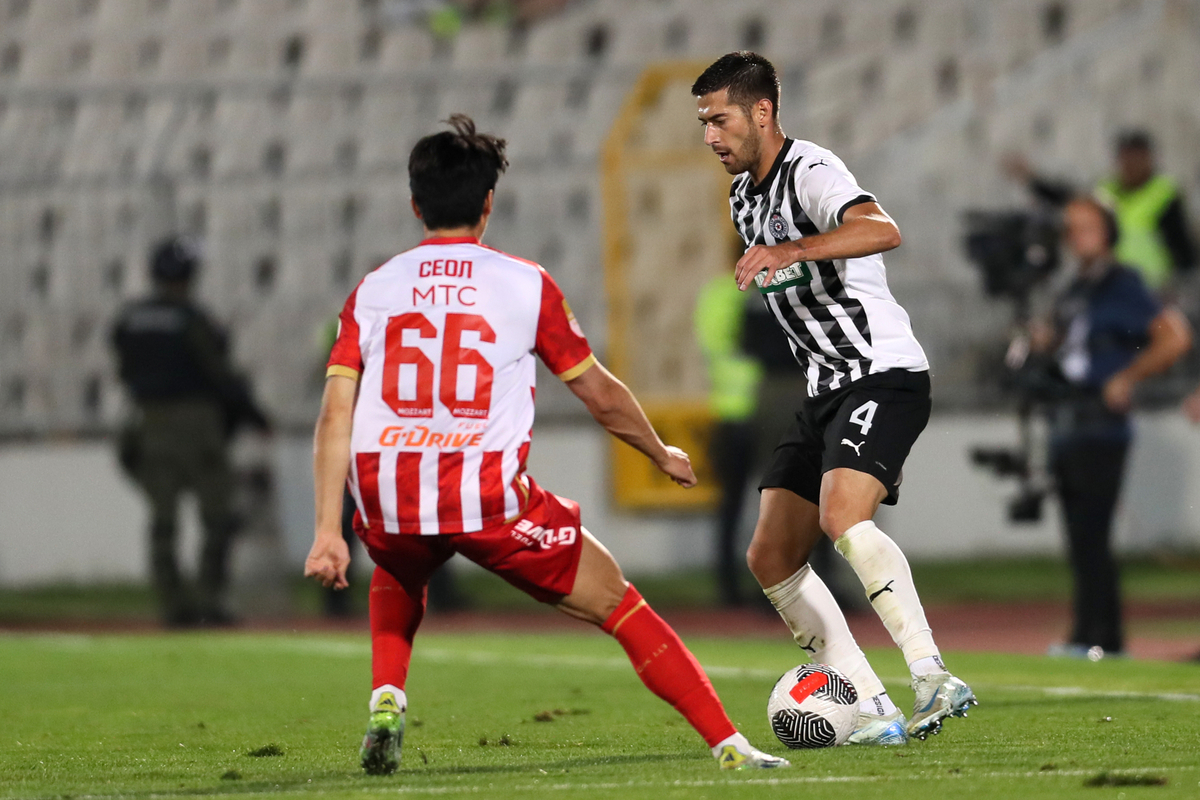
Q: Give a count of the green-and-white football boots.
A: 2